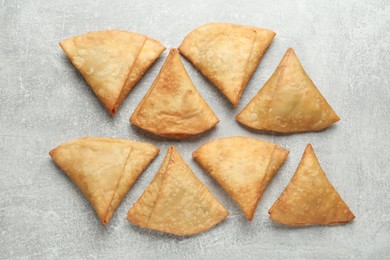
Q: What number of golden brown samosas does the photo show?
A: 8